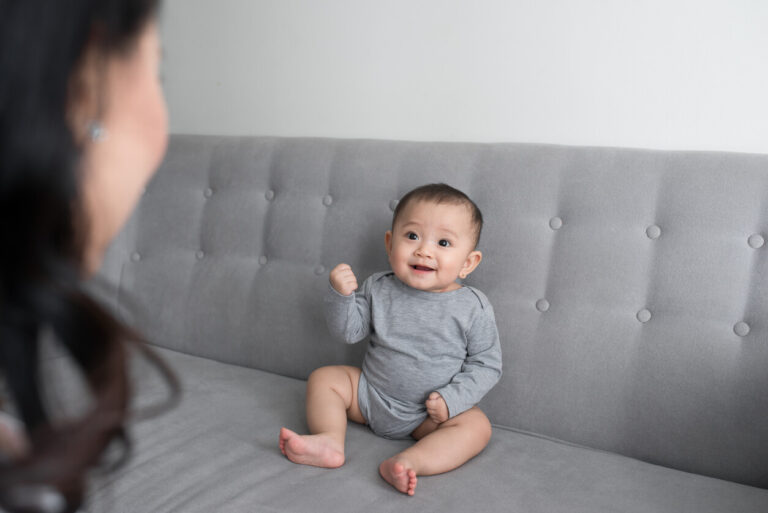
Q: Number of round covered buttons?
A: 14